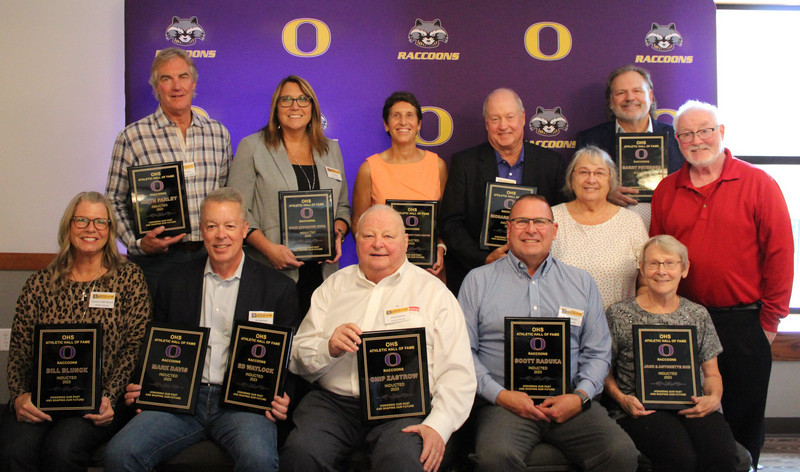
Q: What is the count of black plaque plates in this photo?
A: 11